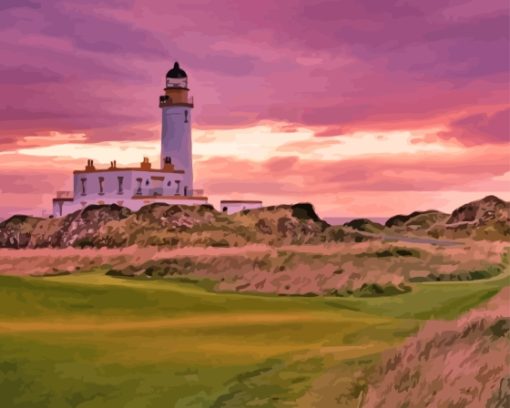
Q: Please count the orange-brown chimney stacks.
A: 4